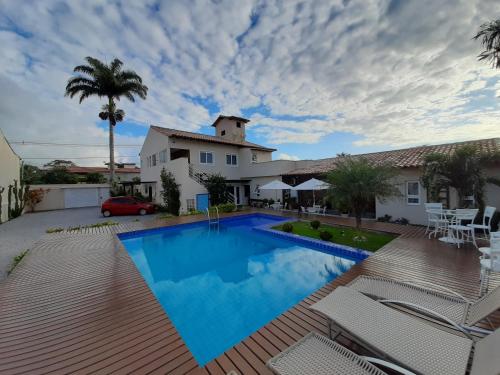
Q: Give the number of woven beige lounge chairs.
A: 3